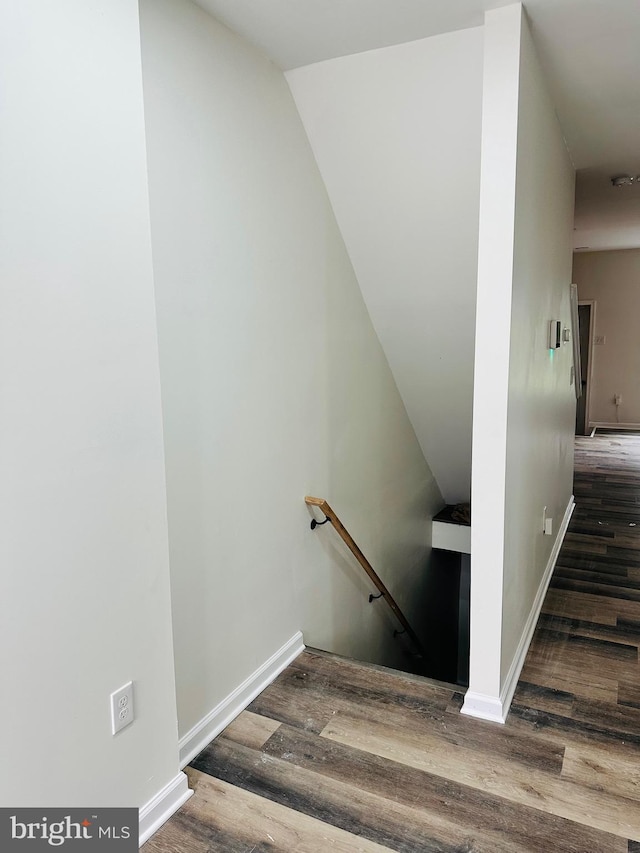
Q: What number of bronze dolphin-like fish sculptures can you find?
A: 0